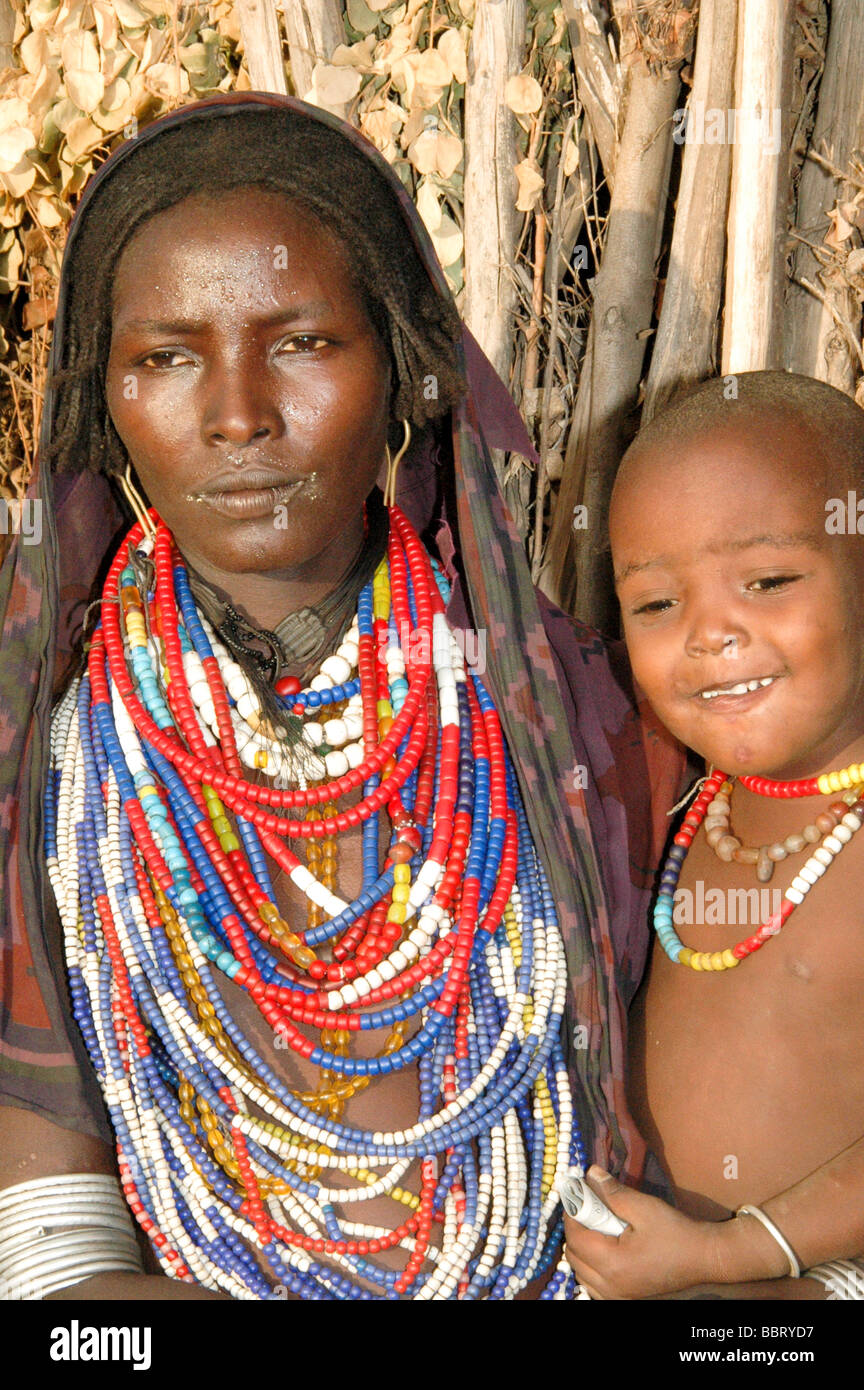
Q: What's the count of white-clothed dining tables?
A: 0